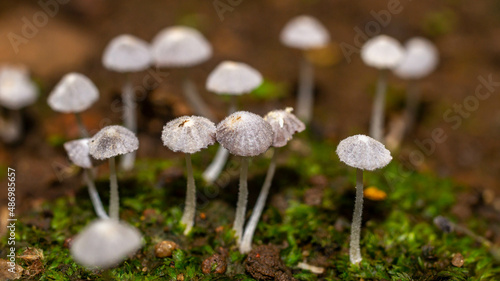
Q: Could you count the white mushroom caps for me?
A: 15